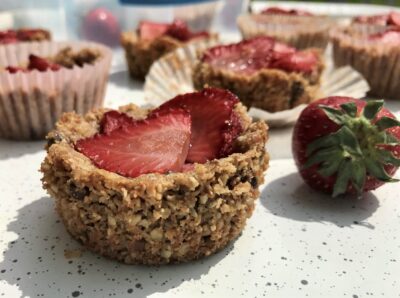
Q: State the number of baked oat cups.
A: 8